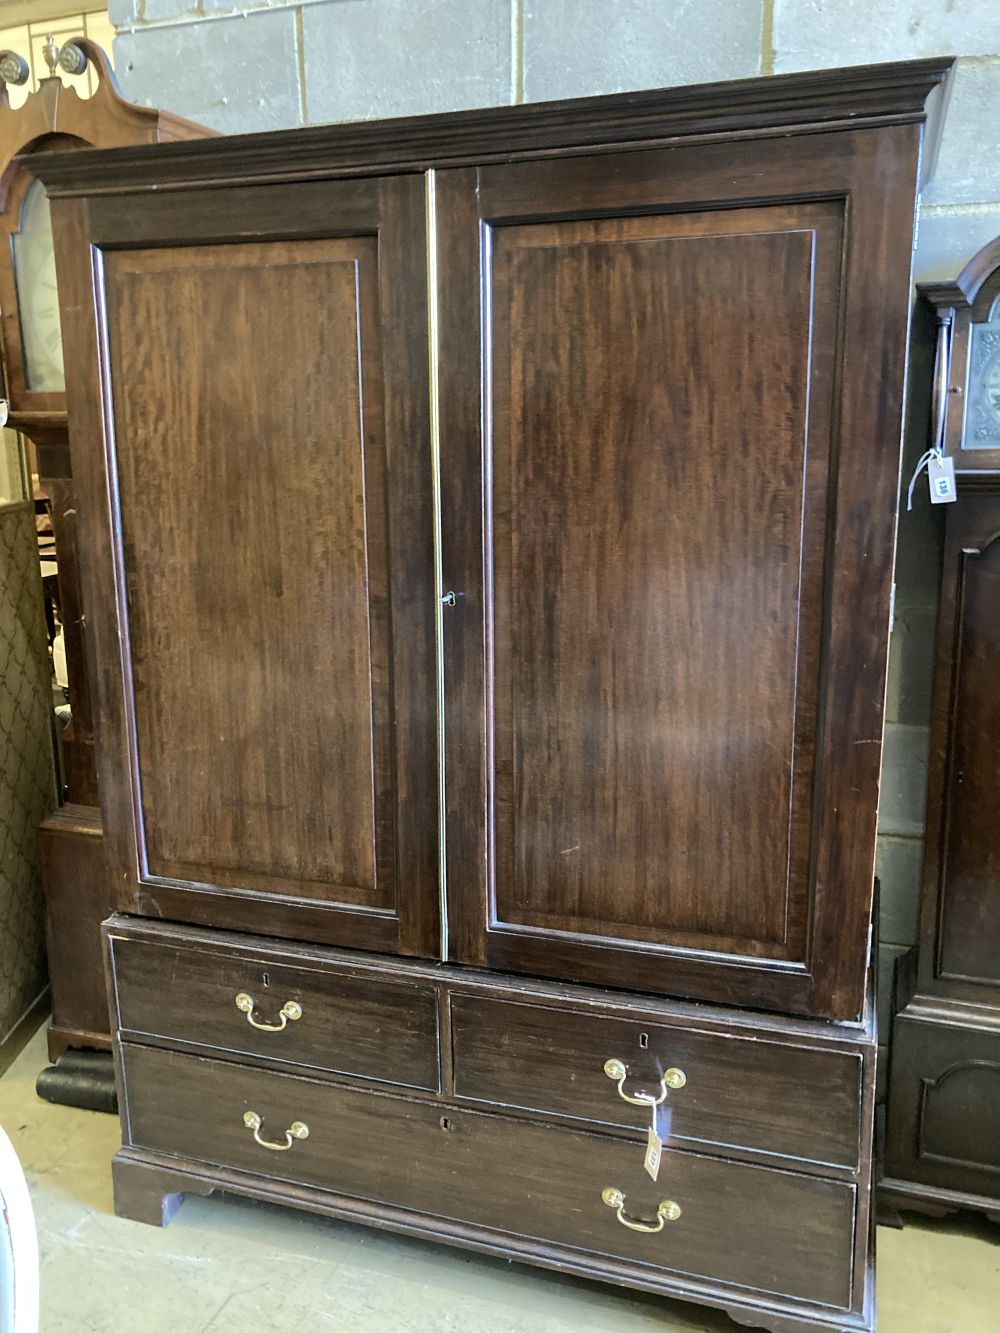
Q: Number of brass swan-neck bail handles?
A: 4